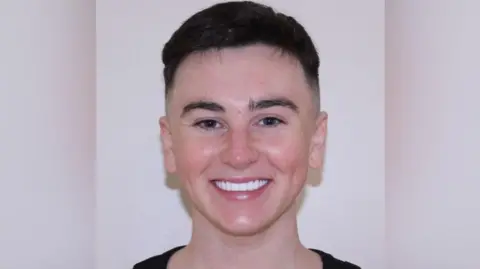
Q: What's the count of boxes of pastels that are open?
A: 0